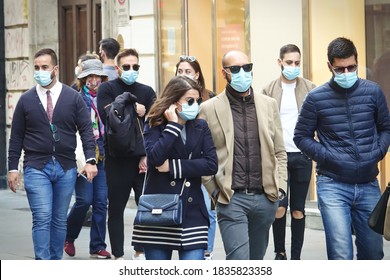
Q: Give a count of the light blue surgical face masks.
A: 6